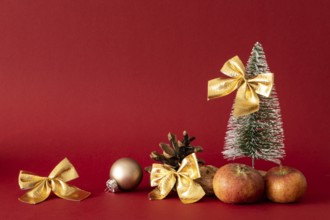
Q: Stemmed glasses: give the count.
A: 0